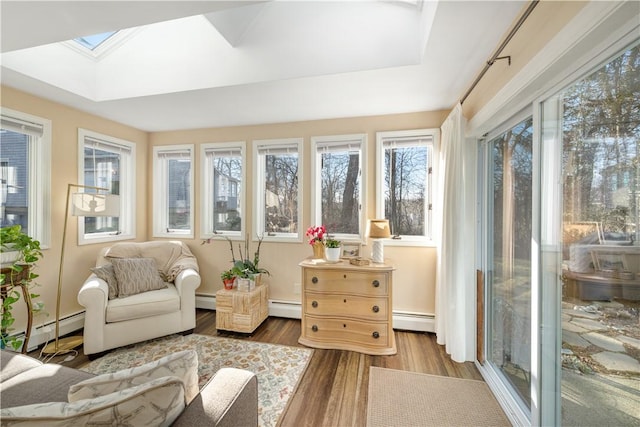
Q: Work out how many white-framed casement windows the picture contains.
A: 7